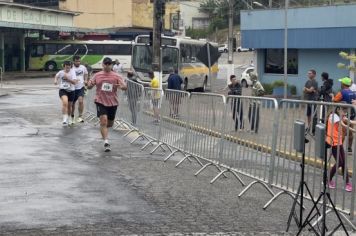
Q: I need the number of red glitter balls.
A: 0